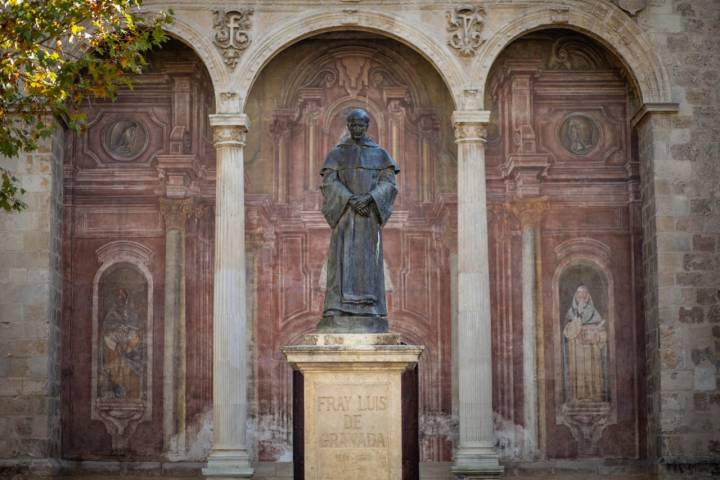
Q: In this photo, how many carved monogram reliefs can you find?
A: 2